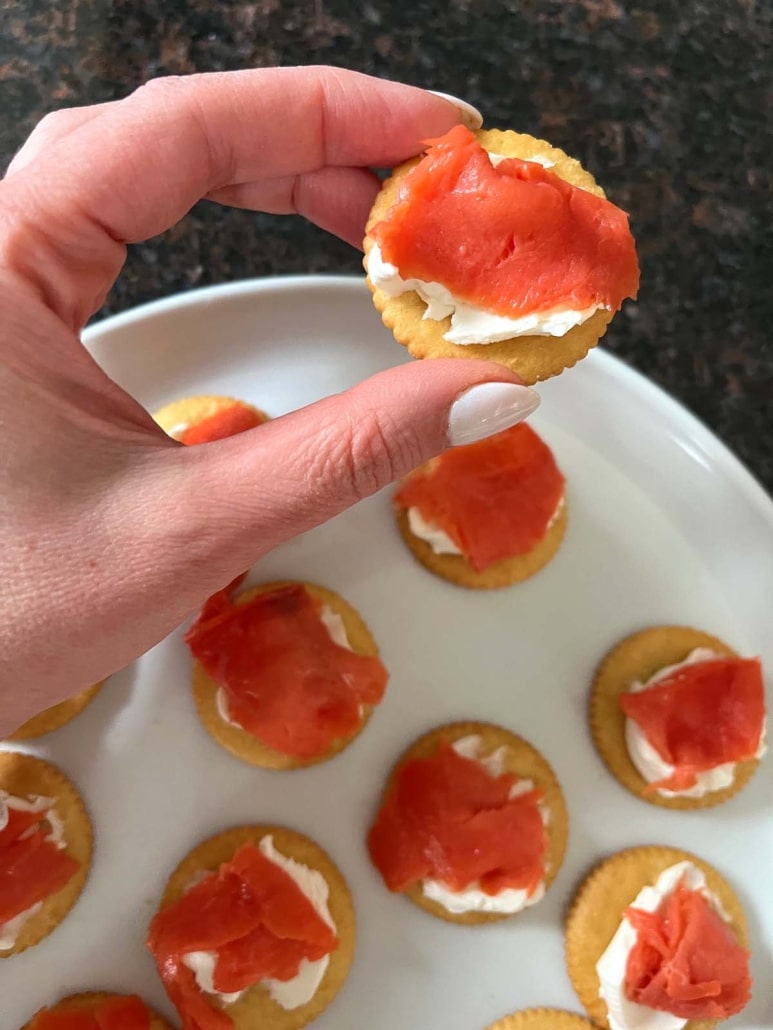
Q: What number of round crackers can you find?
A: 12